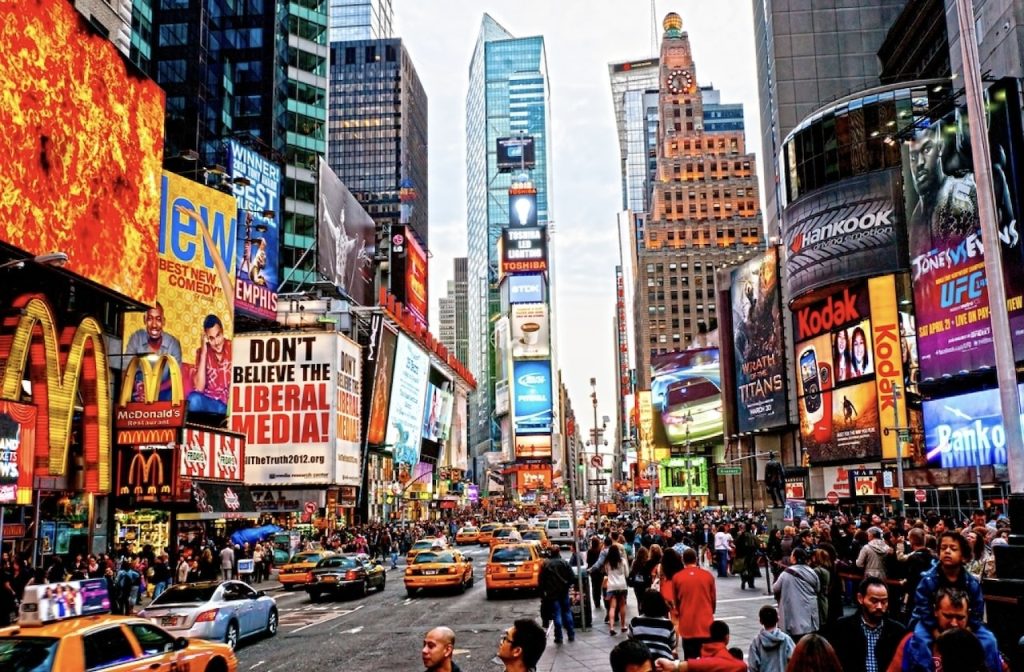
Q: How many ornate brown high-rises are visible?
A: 1